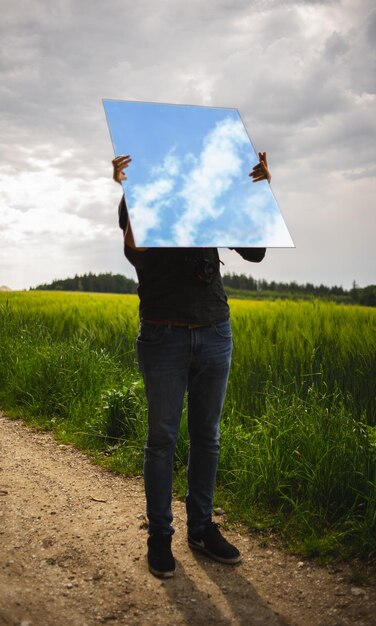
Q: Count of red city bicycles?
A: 0